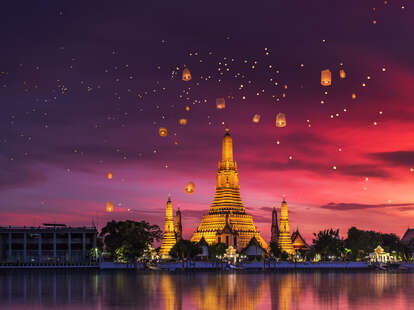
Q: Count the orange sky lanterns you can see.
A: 13